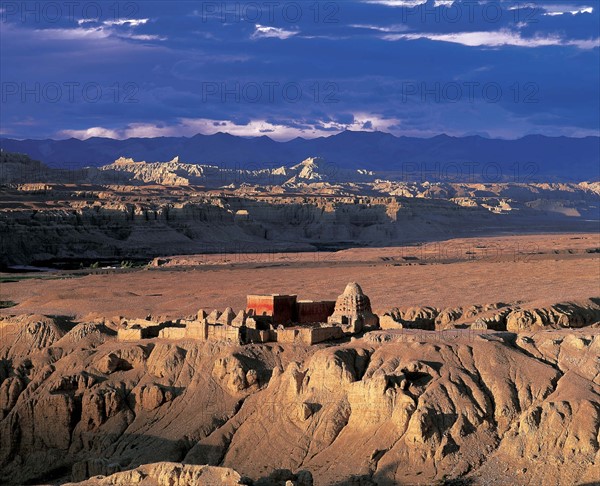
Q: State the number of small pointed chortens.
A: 4